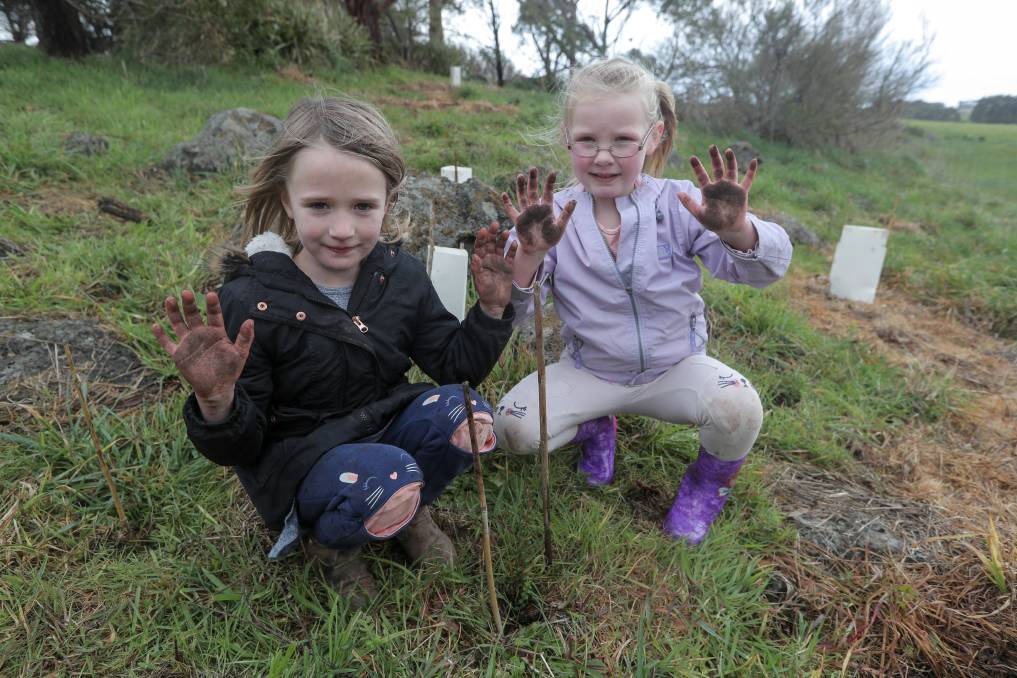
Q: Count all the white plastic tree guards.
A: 4